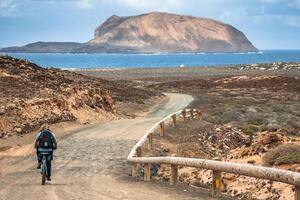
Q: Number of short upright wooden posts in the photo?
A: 12